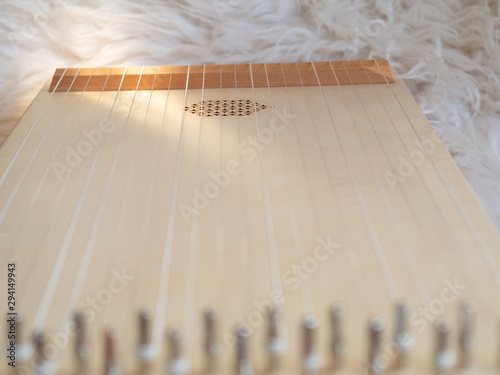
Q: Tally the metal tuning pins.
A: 15